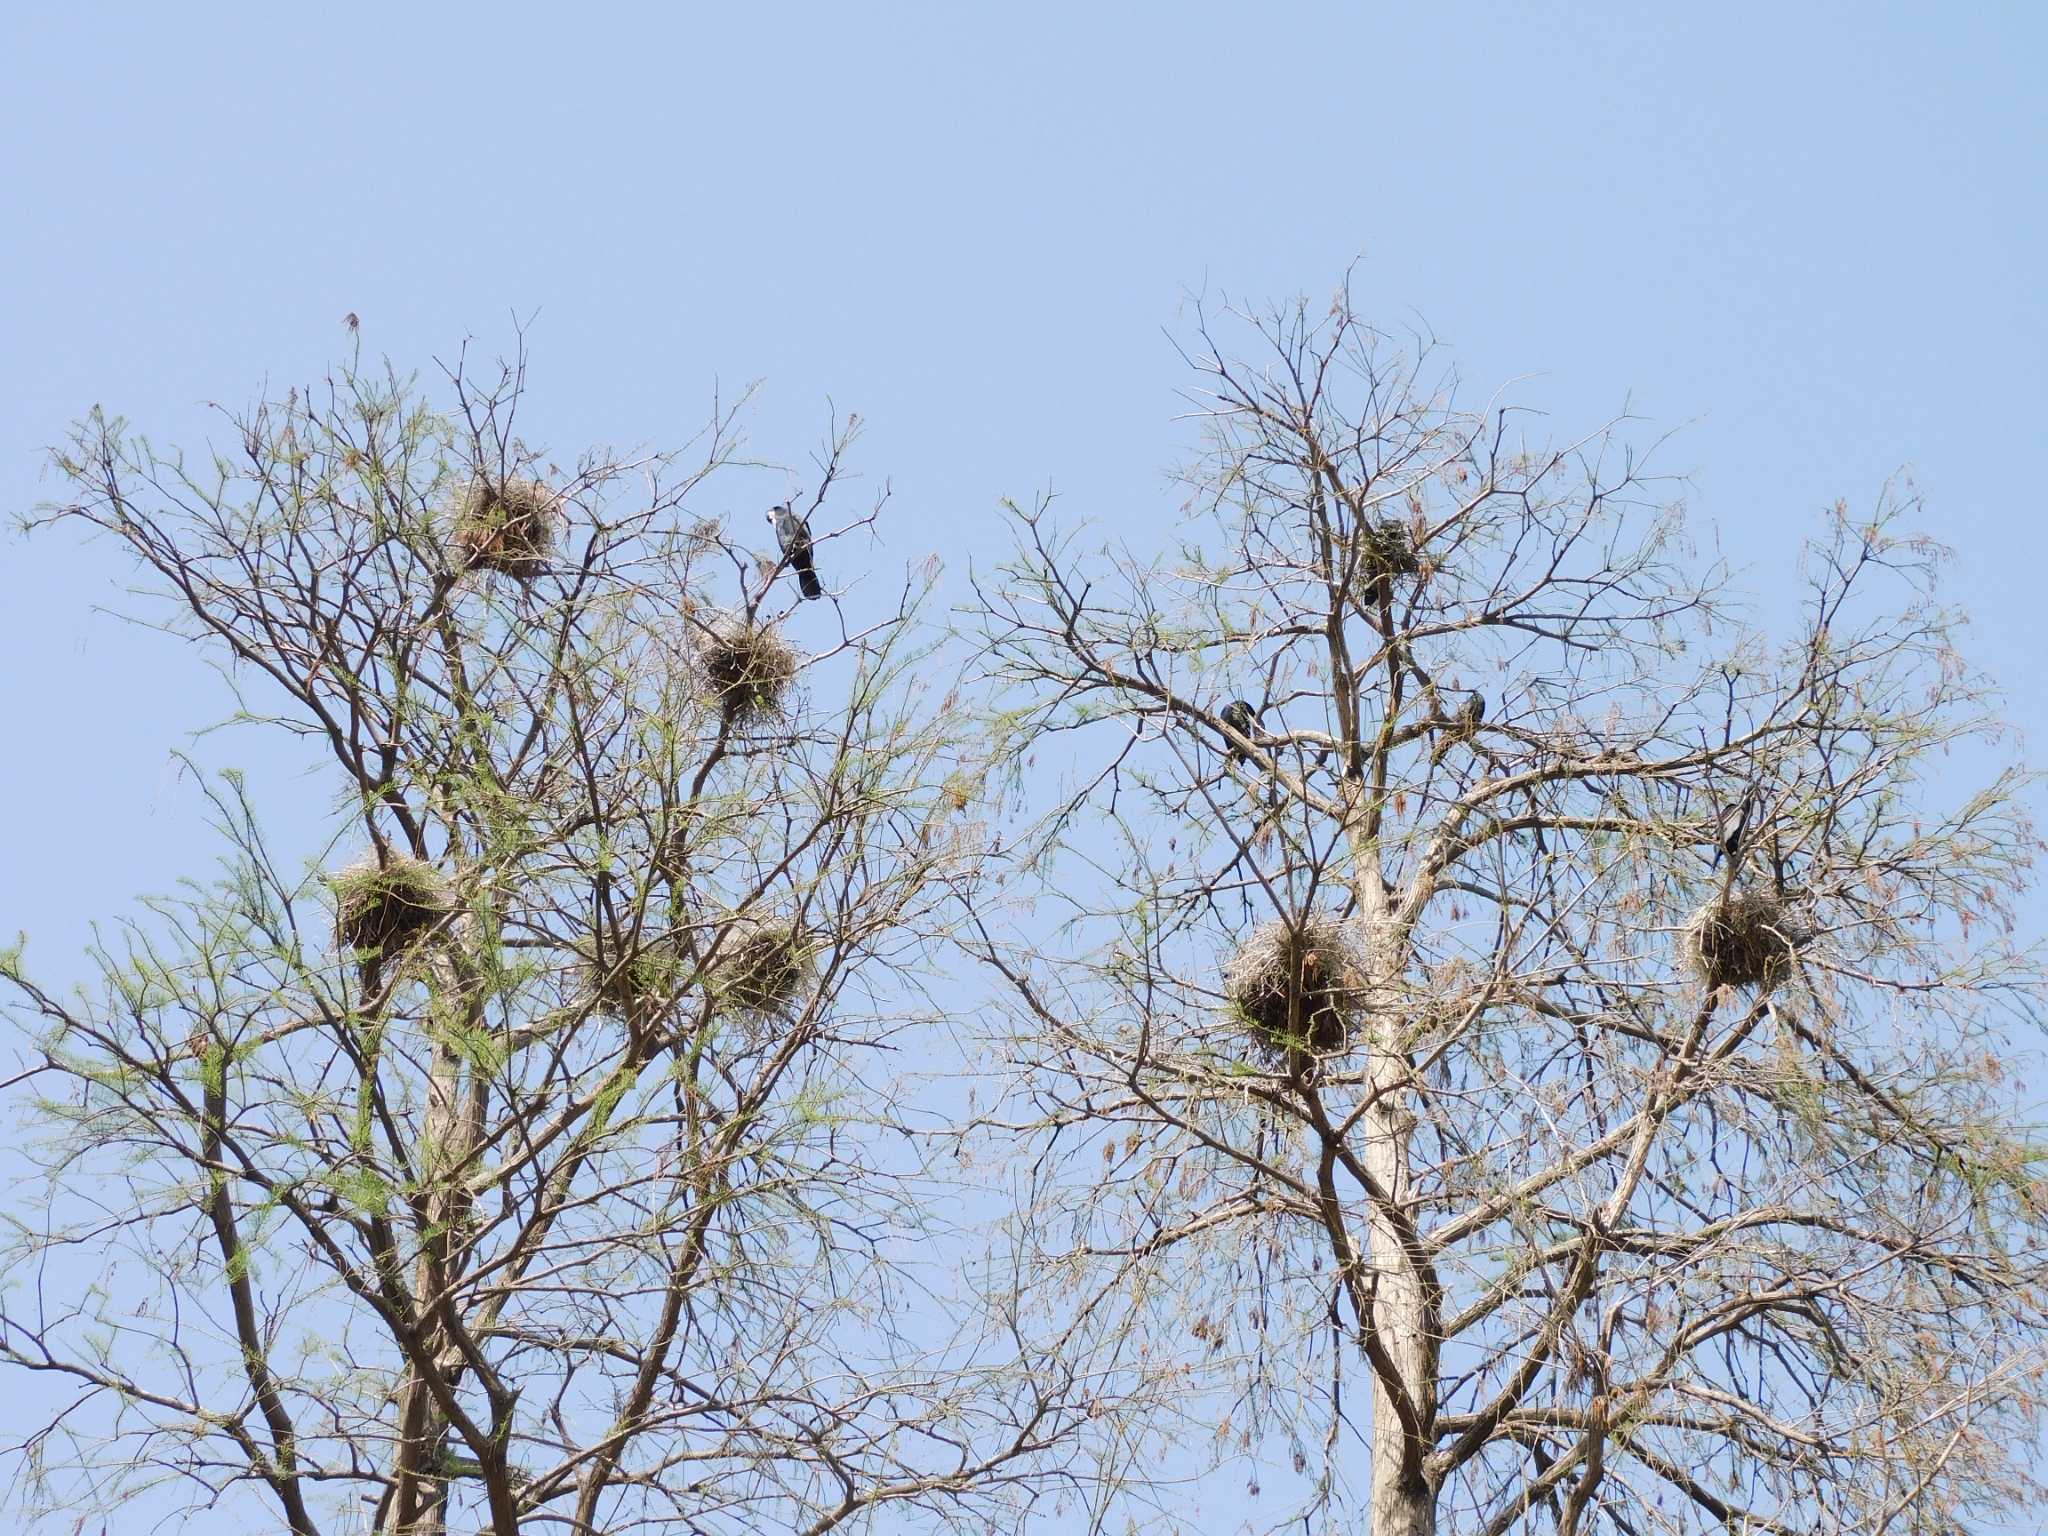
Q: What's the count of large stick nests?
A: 8